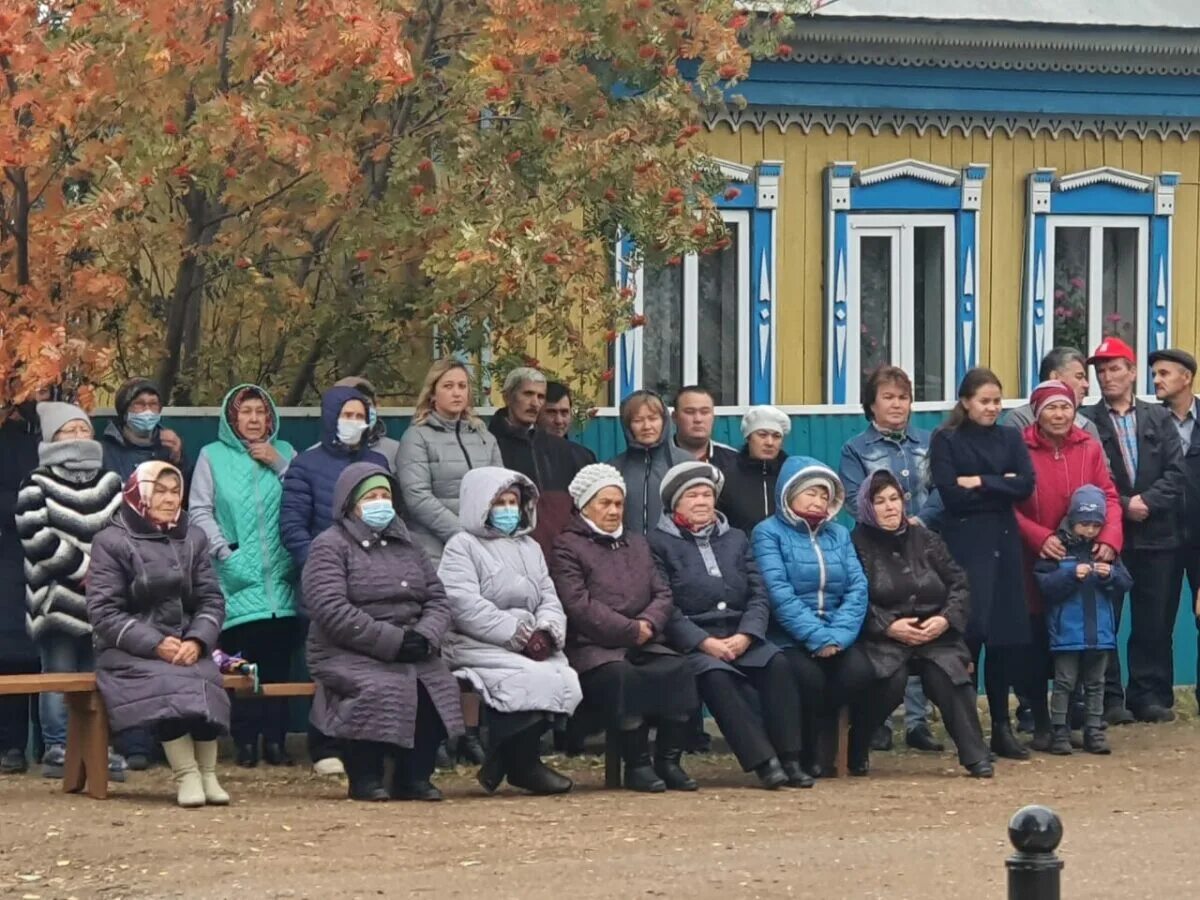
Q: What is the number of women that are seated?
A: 7